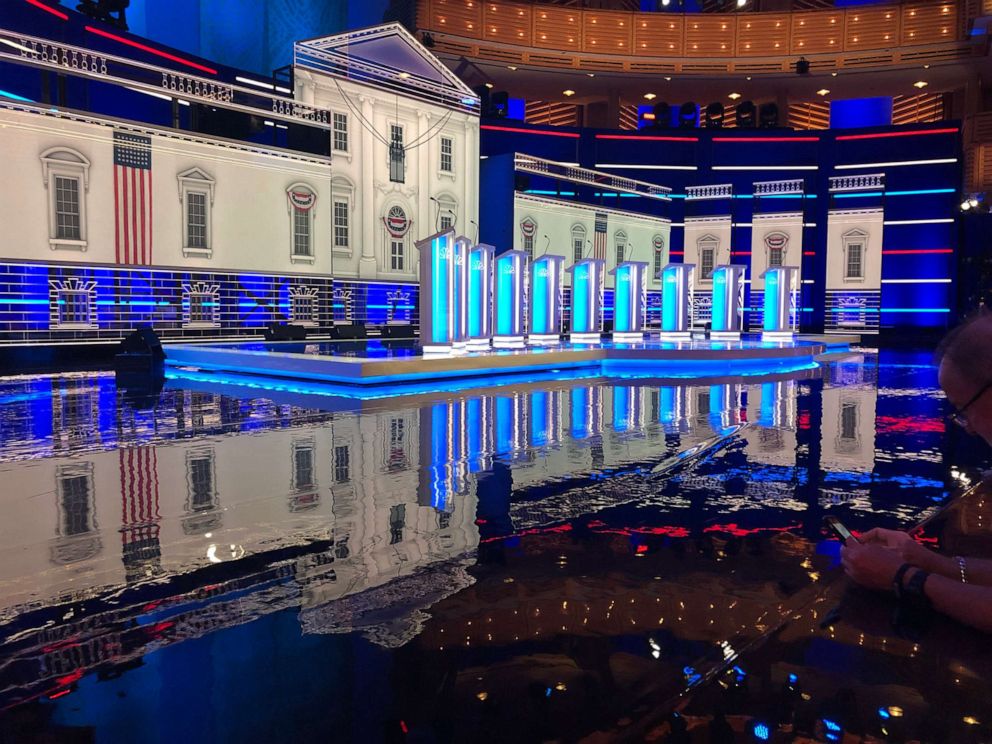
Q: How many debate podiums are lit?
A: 10